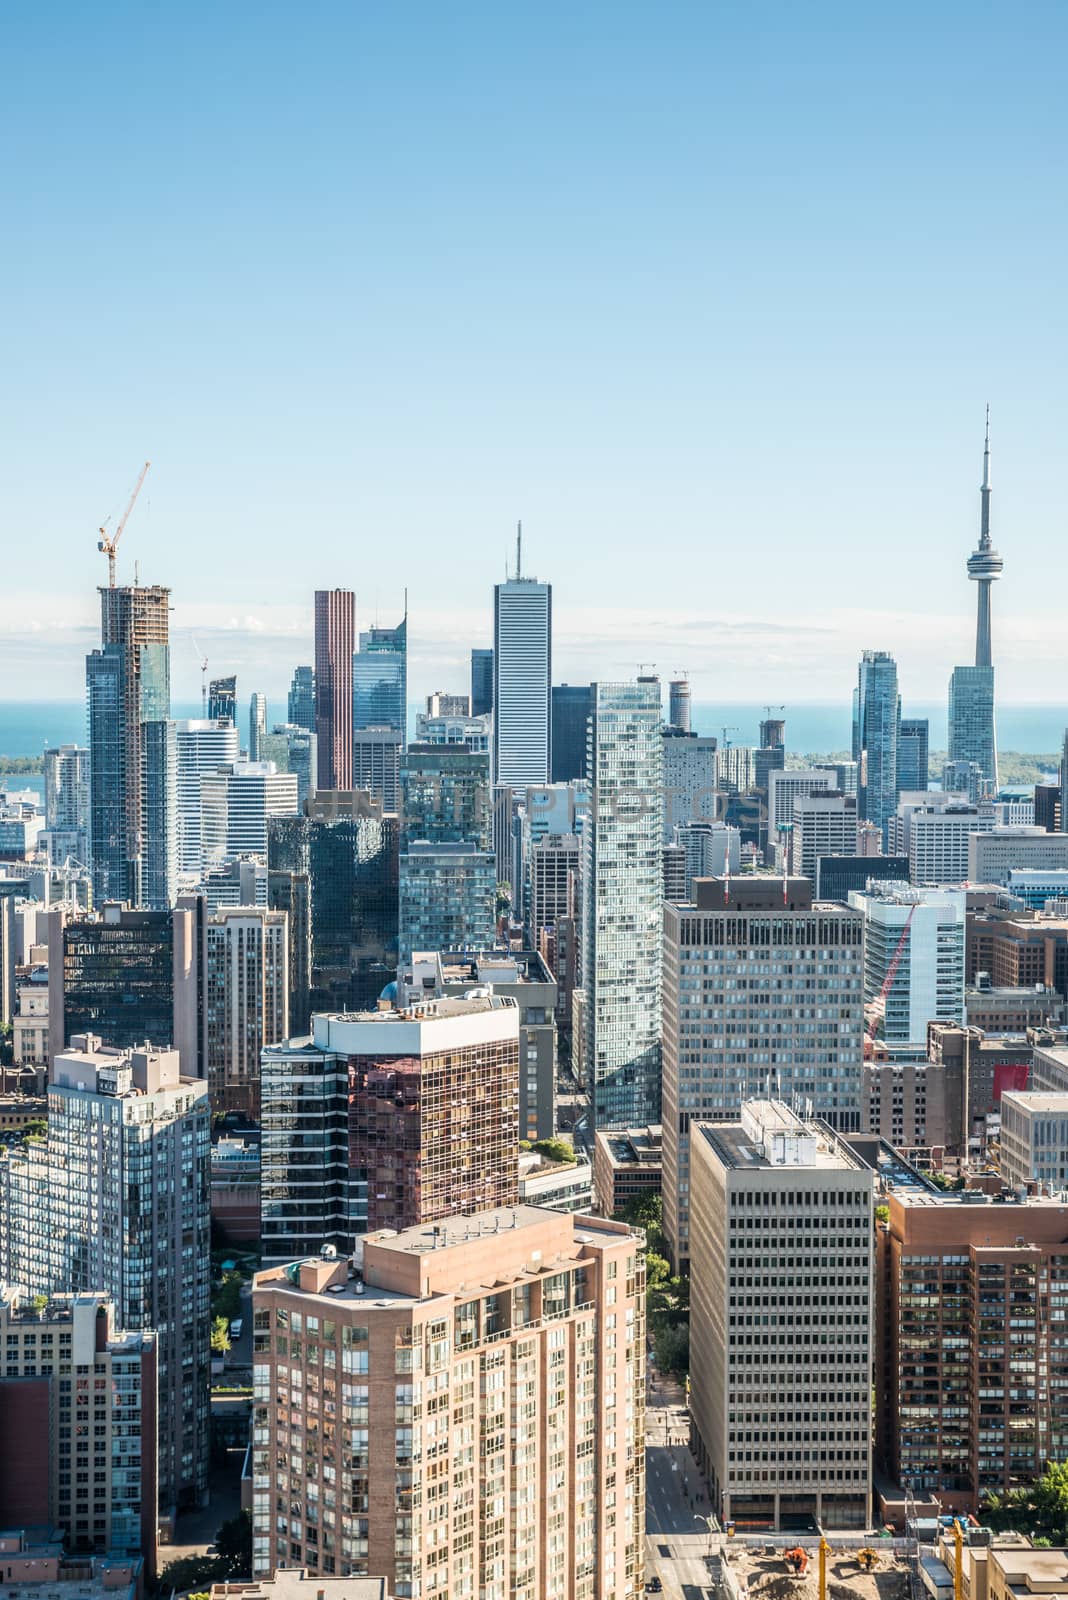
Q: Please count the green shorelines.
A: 2